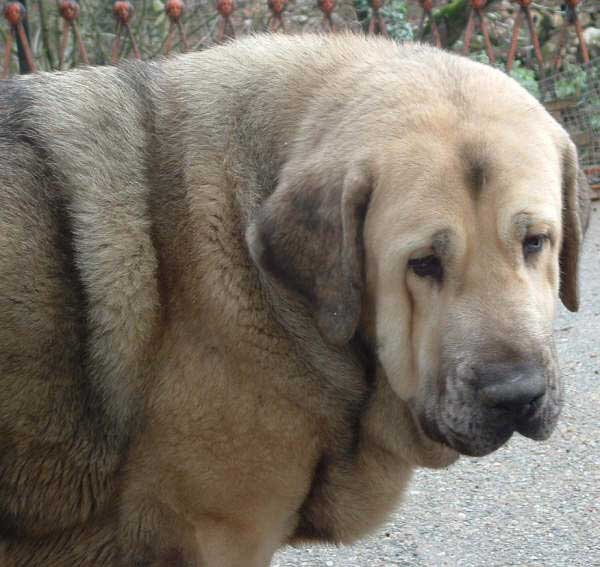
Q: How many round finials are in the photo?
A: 12